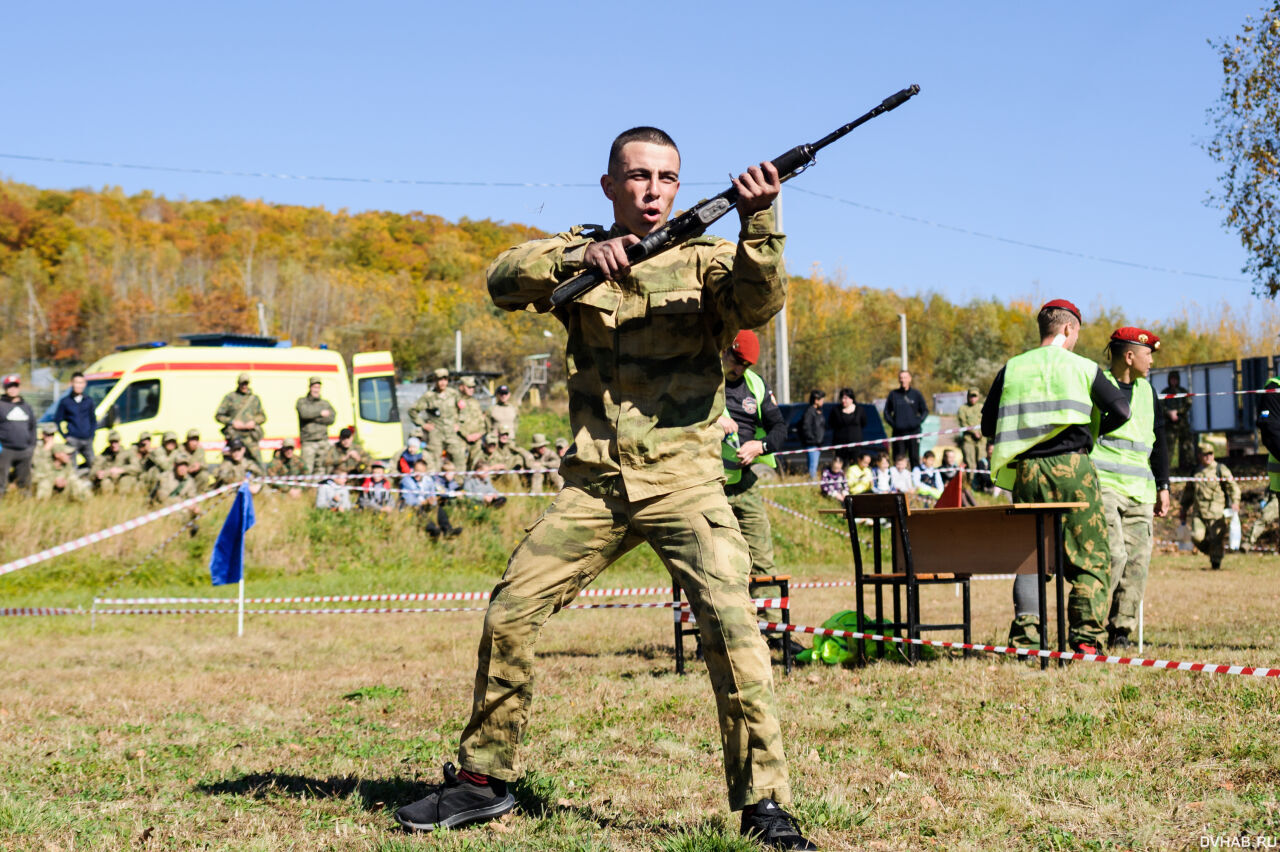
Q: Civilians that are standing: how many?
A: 5